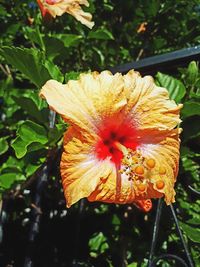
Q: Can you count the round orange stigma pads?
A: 5